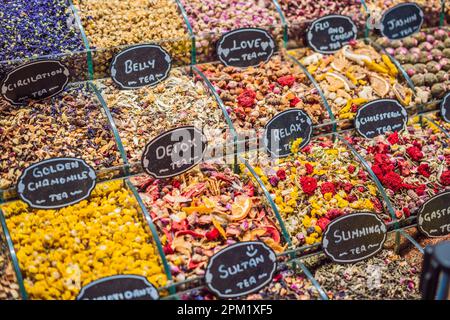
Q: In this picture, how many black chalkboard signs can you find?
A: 14